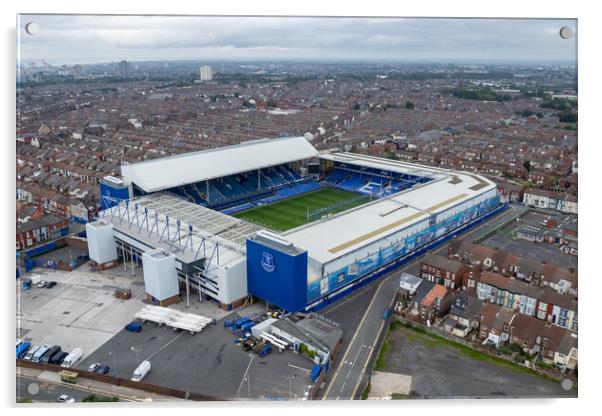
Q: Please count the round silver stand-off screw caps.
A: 4